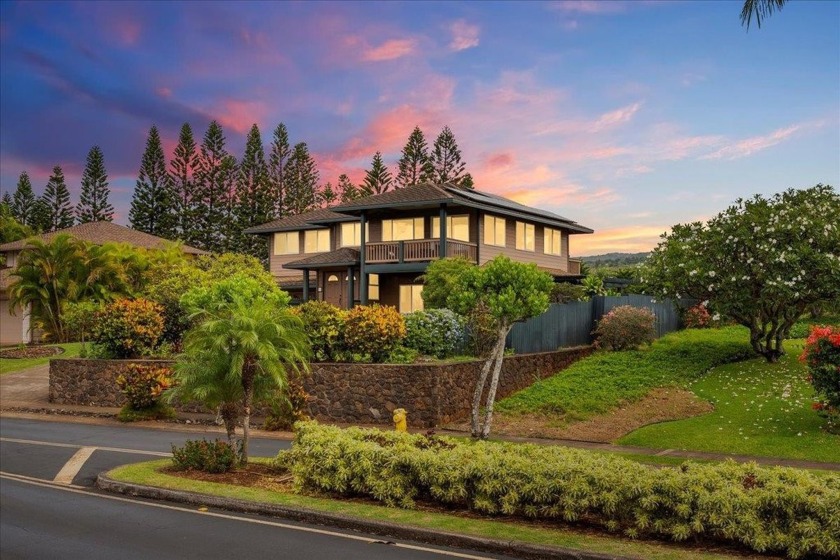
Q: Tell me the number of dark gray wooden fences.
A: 1